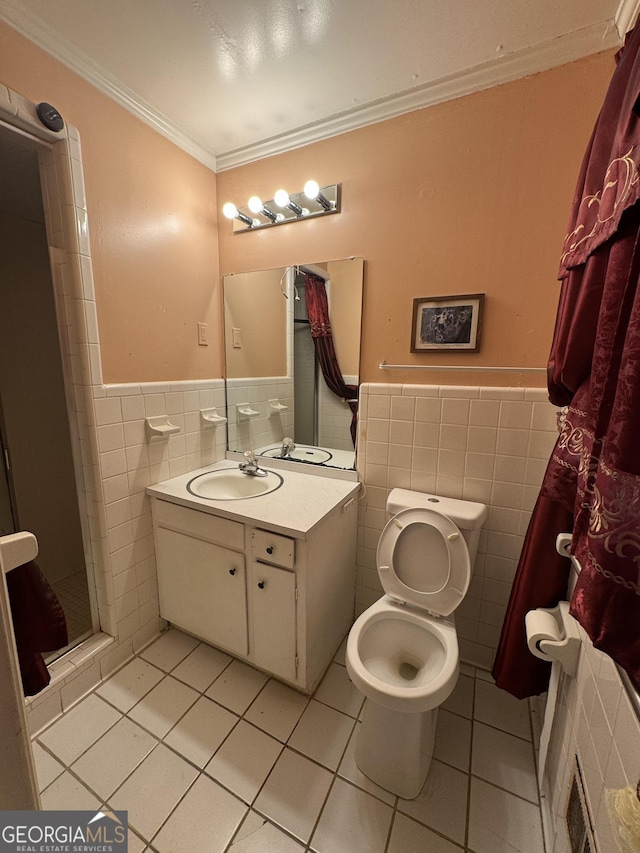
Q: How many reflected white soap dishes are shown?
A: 2